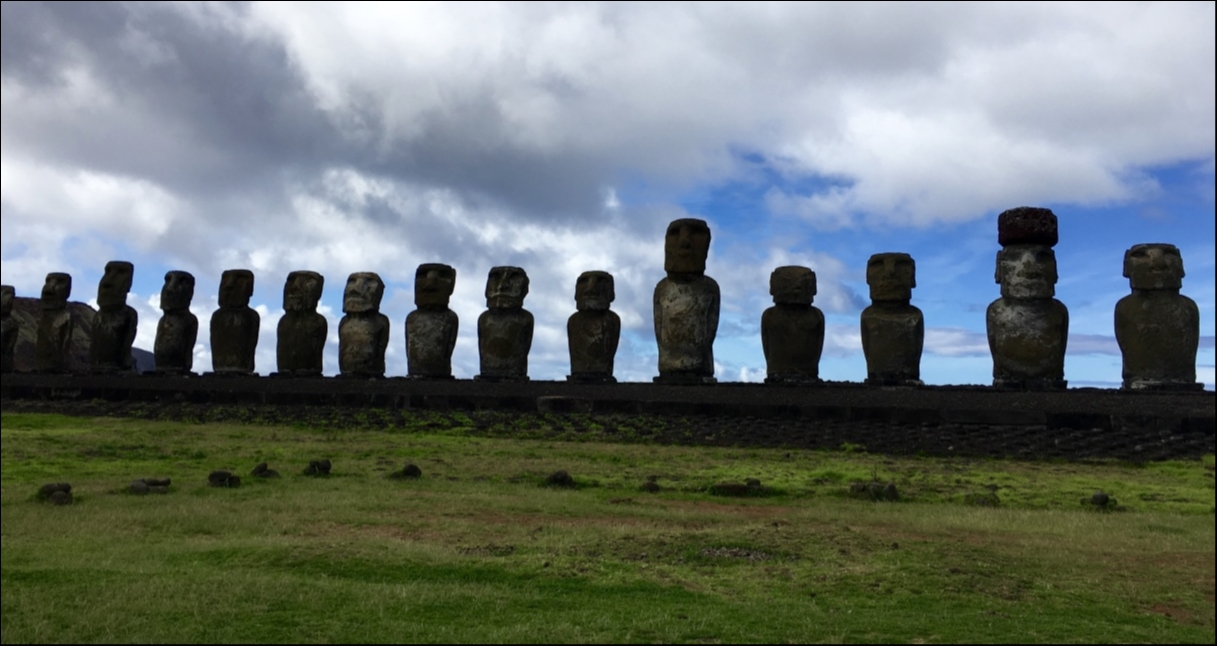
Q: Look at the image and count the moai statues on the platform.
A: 15